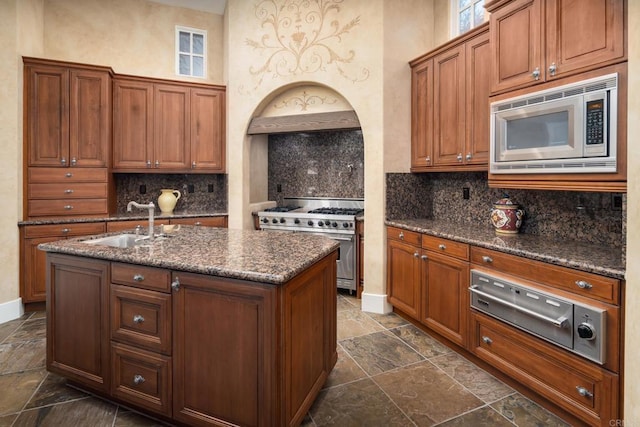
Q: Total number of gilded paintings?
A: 2